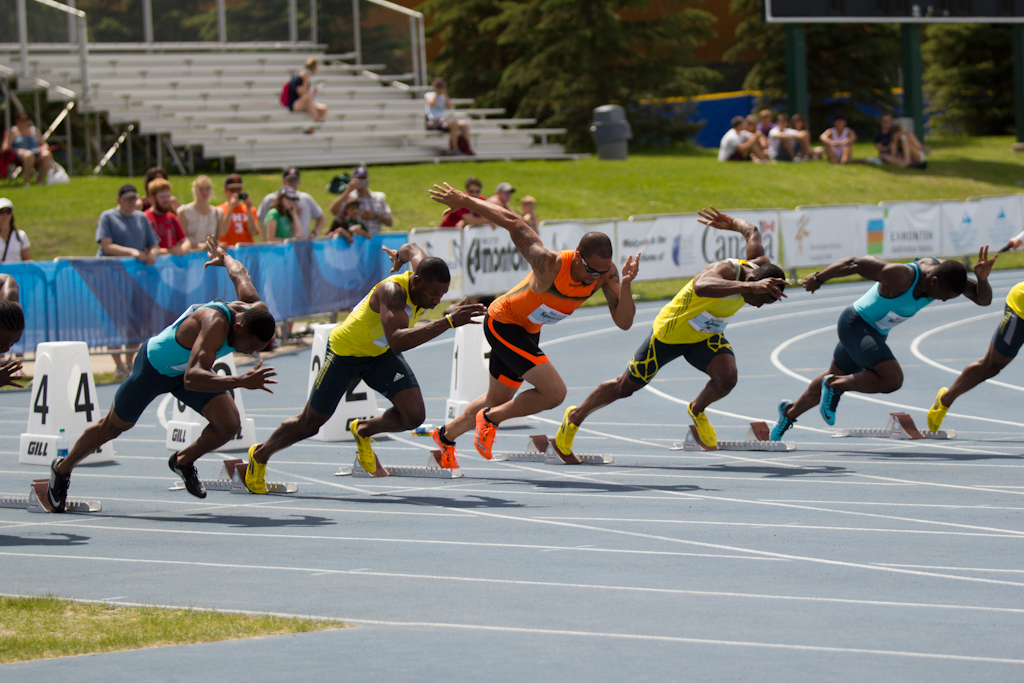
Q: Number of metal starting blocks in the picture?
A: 6